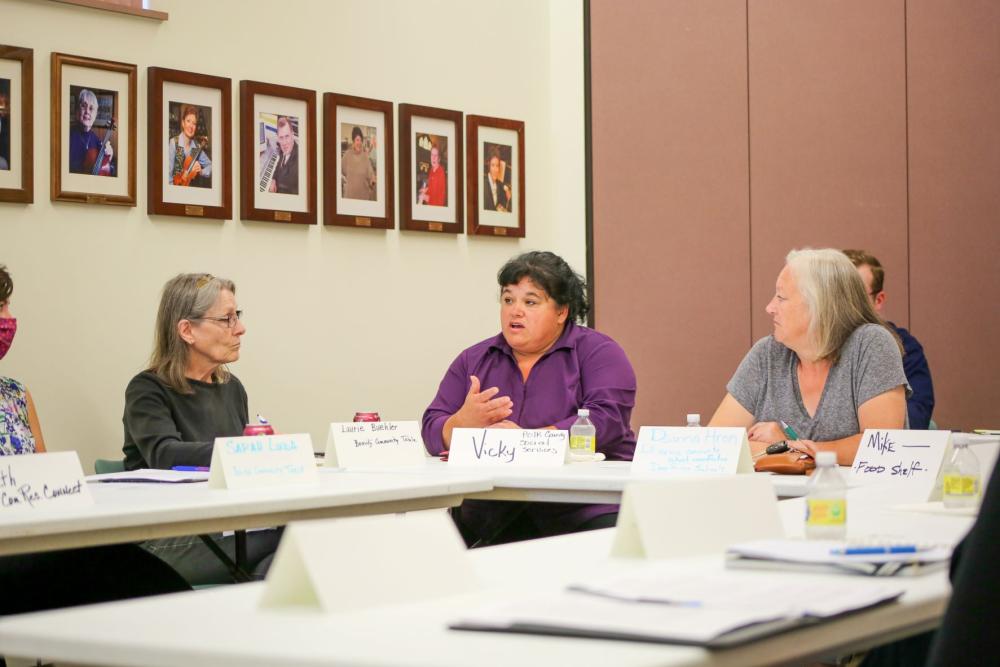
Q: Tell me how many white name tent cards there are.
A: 8